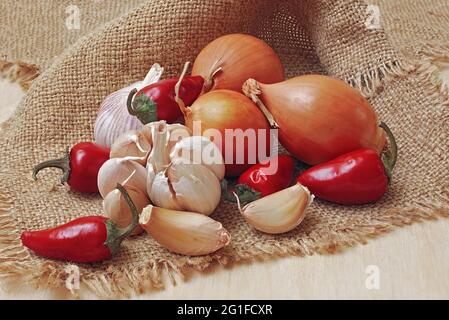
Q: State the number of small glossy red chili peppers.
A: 5